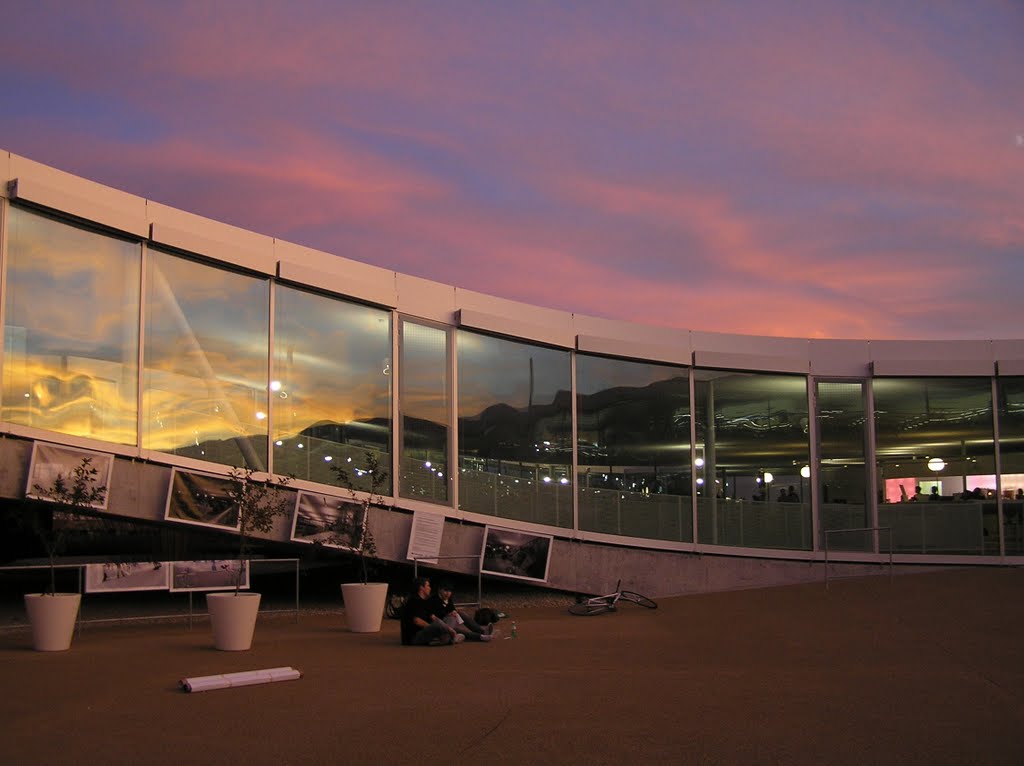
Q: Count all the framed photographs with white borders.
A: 6